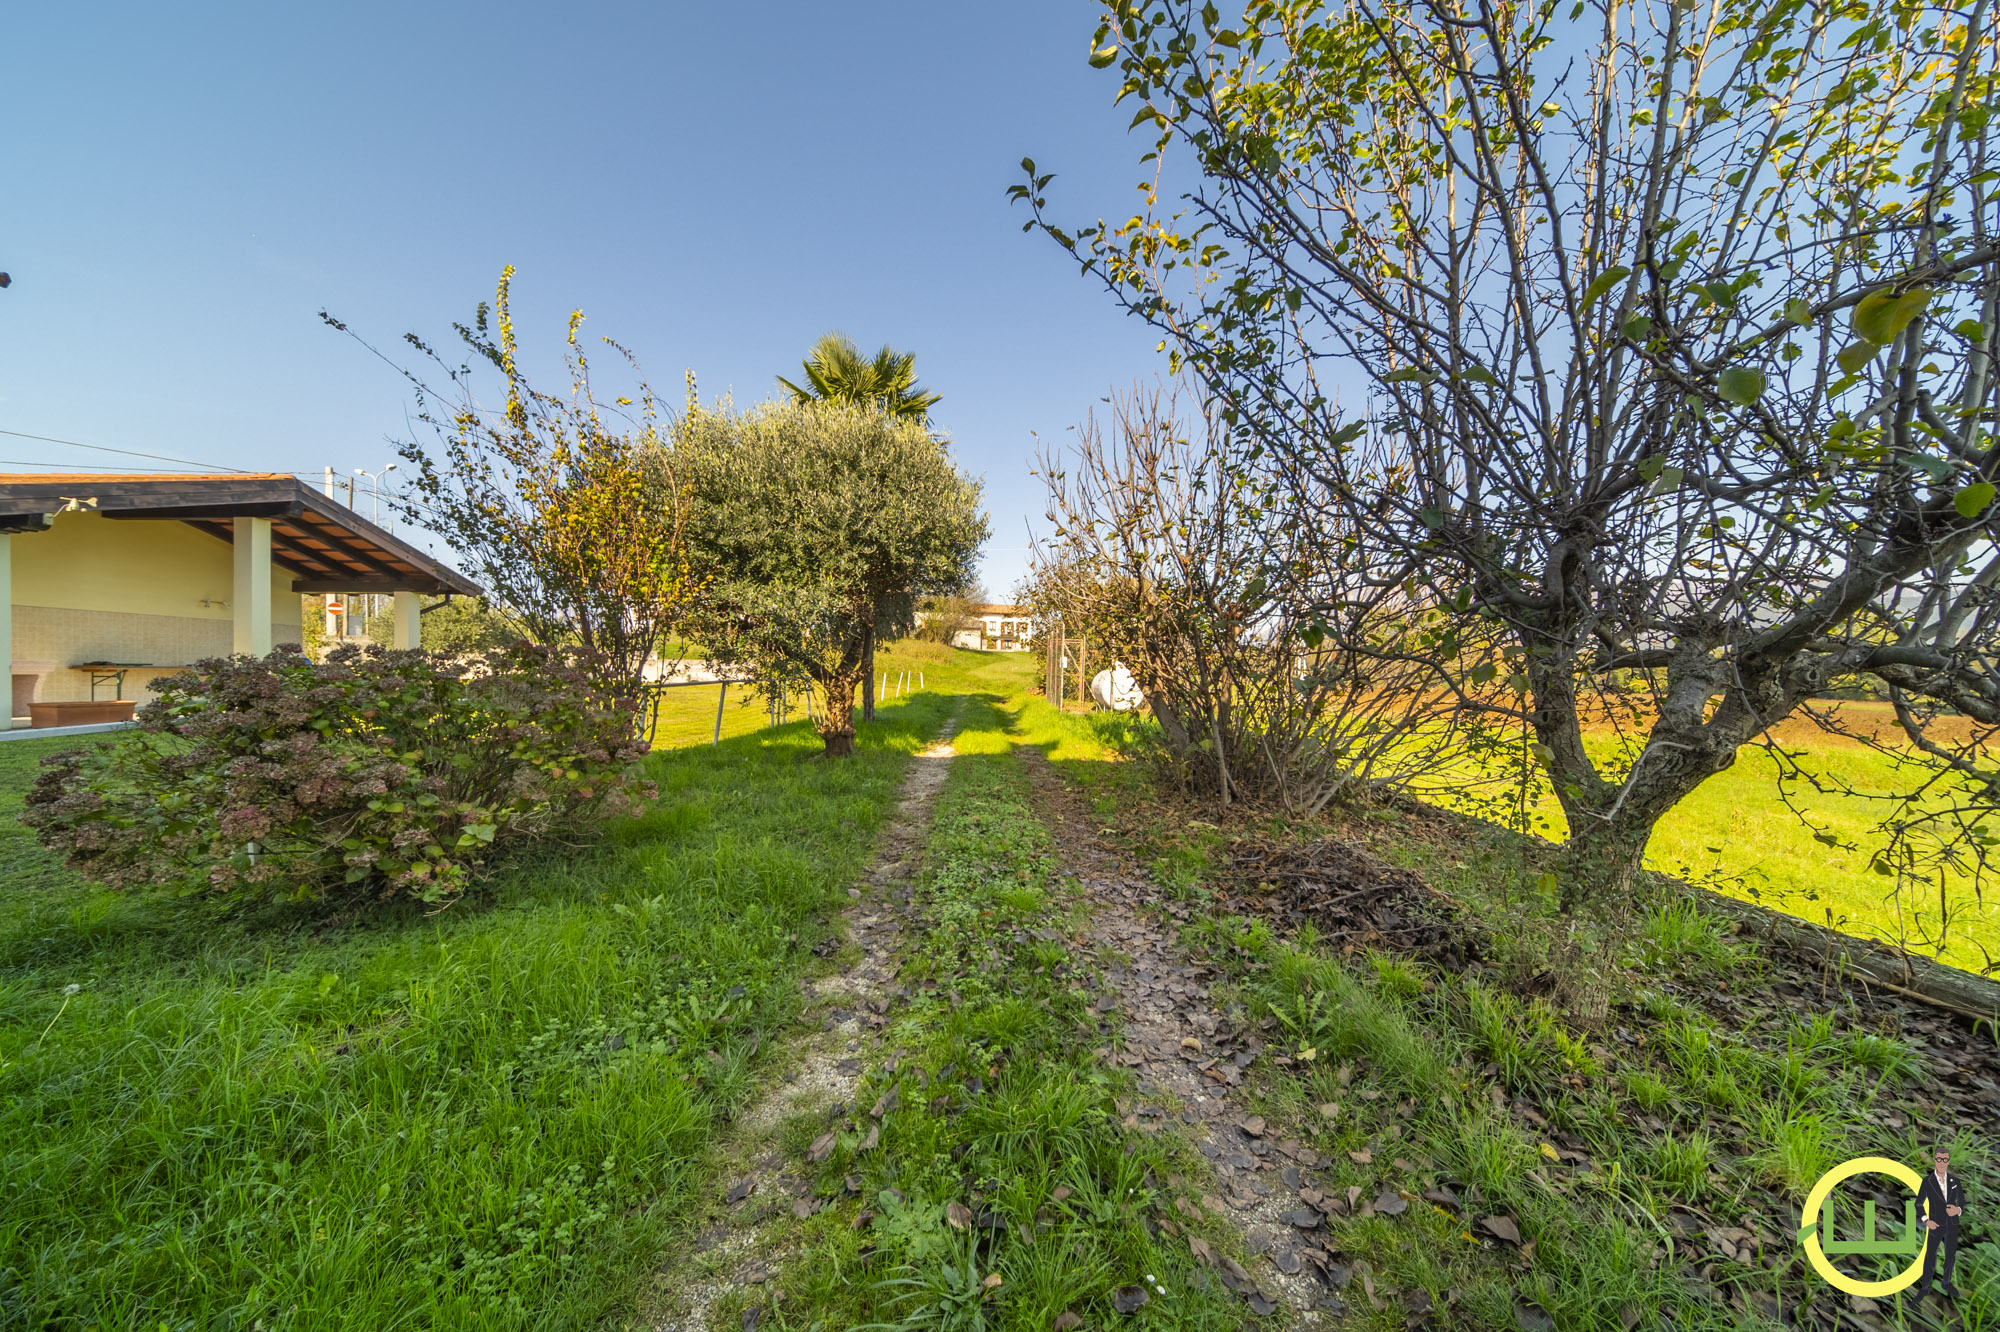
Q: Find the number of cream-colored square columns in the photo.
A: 3